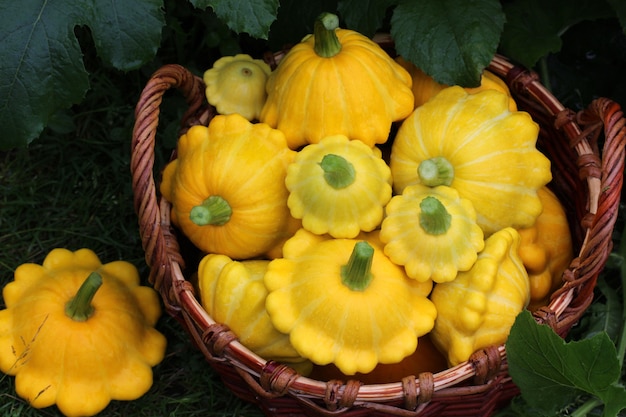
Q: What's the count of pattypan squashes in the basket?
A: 11